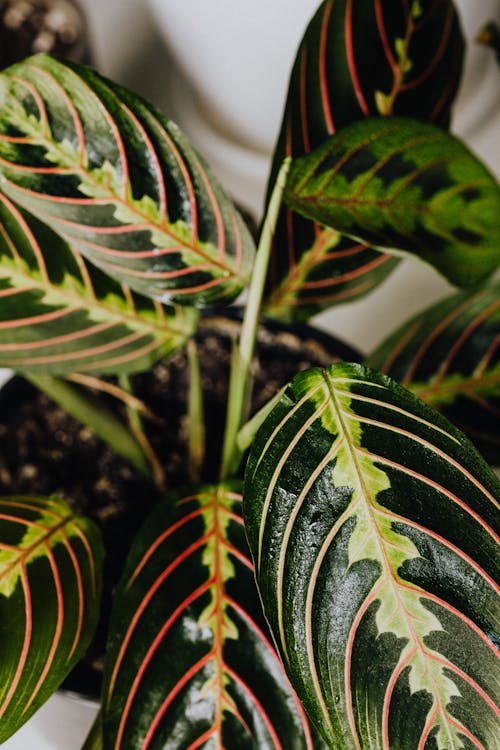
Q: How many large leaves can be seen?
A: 8